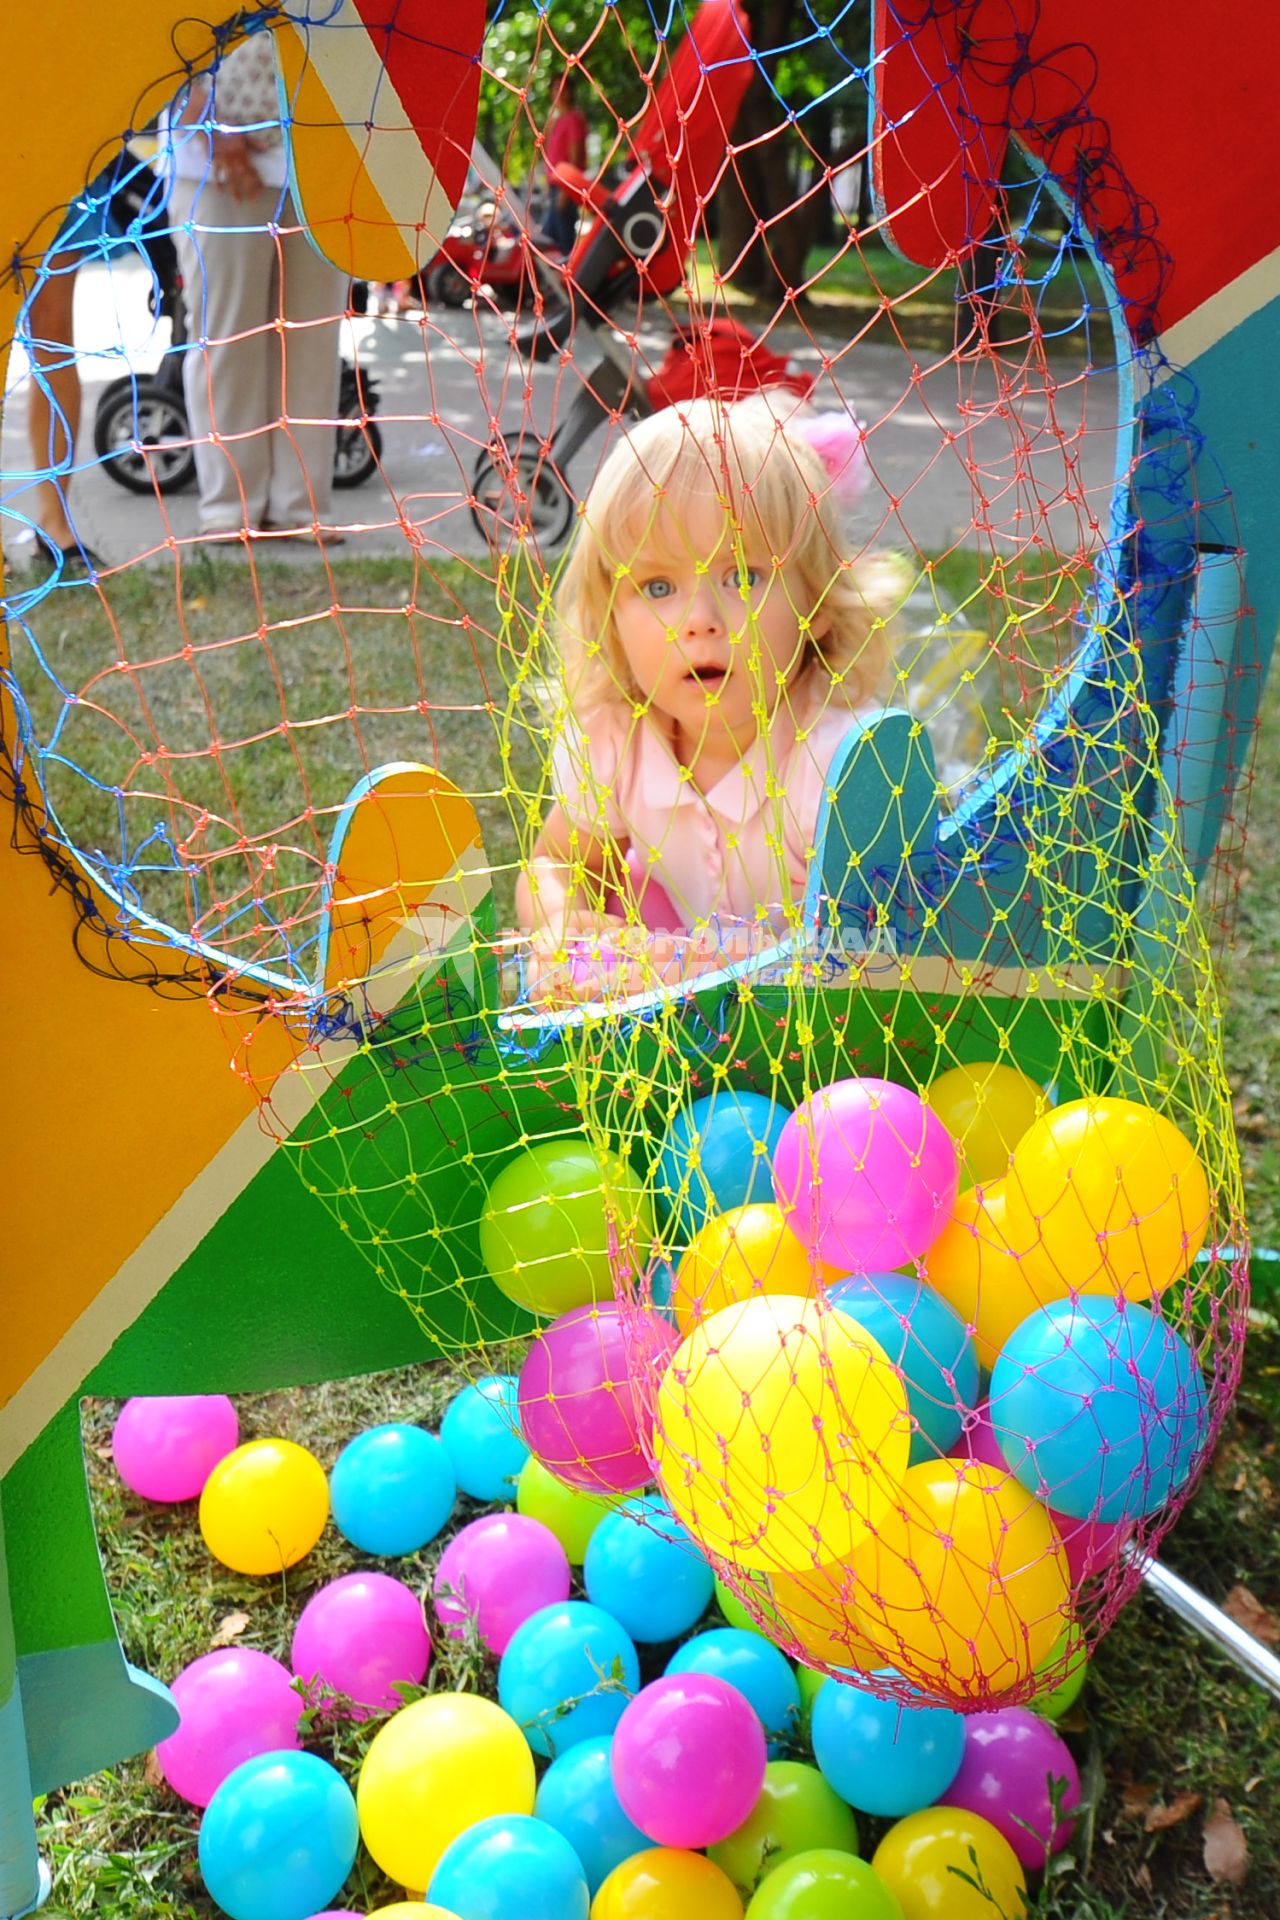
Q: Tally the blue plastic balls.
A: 13